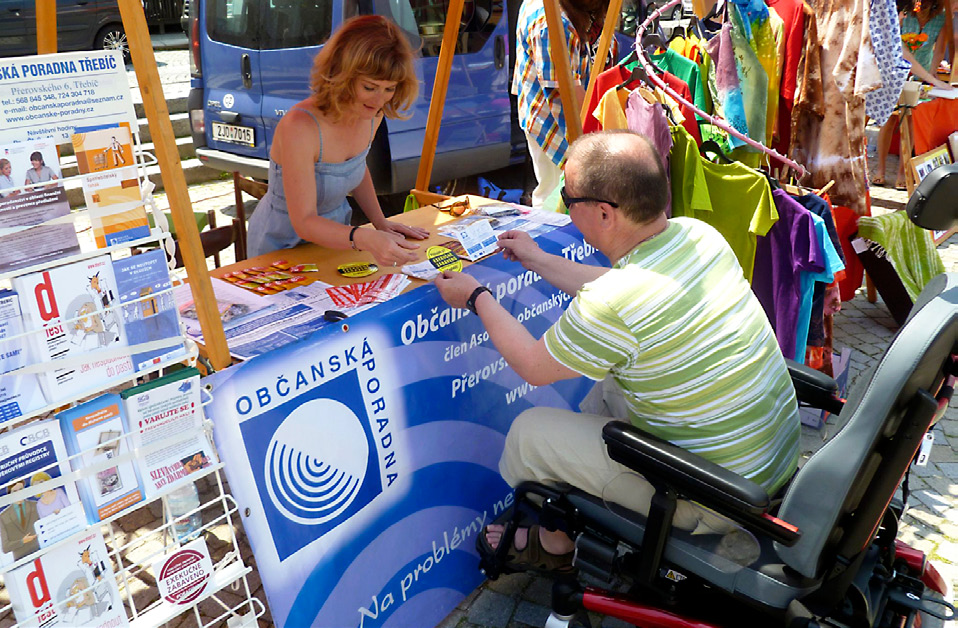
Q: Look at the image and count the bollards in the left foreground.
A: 0